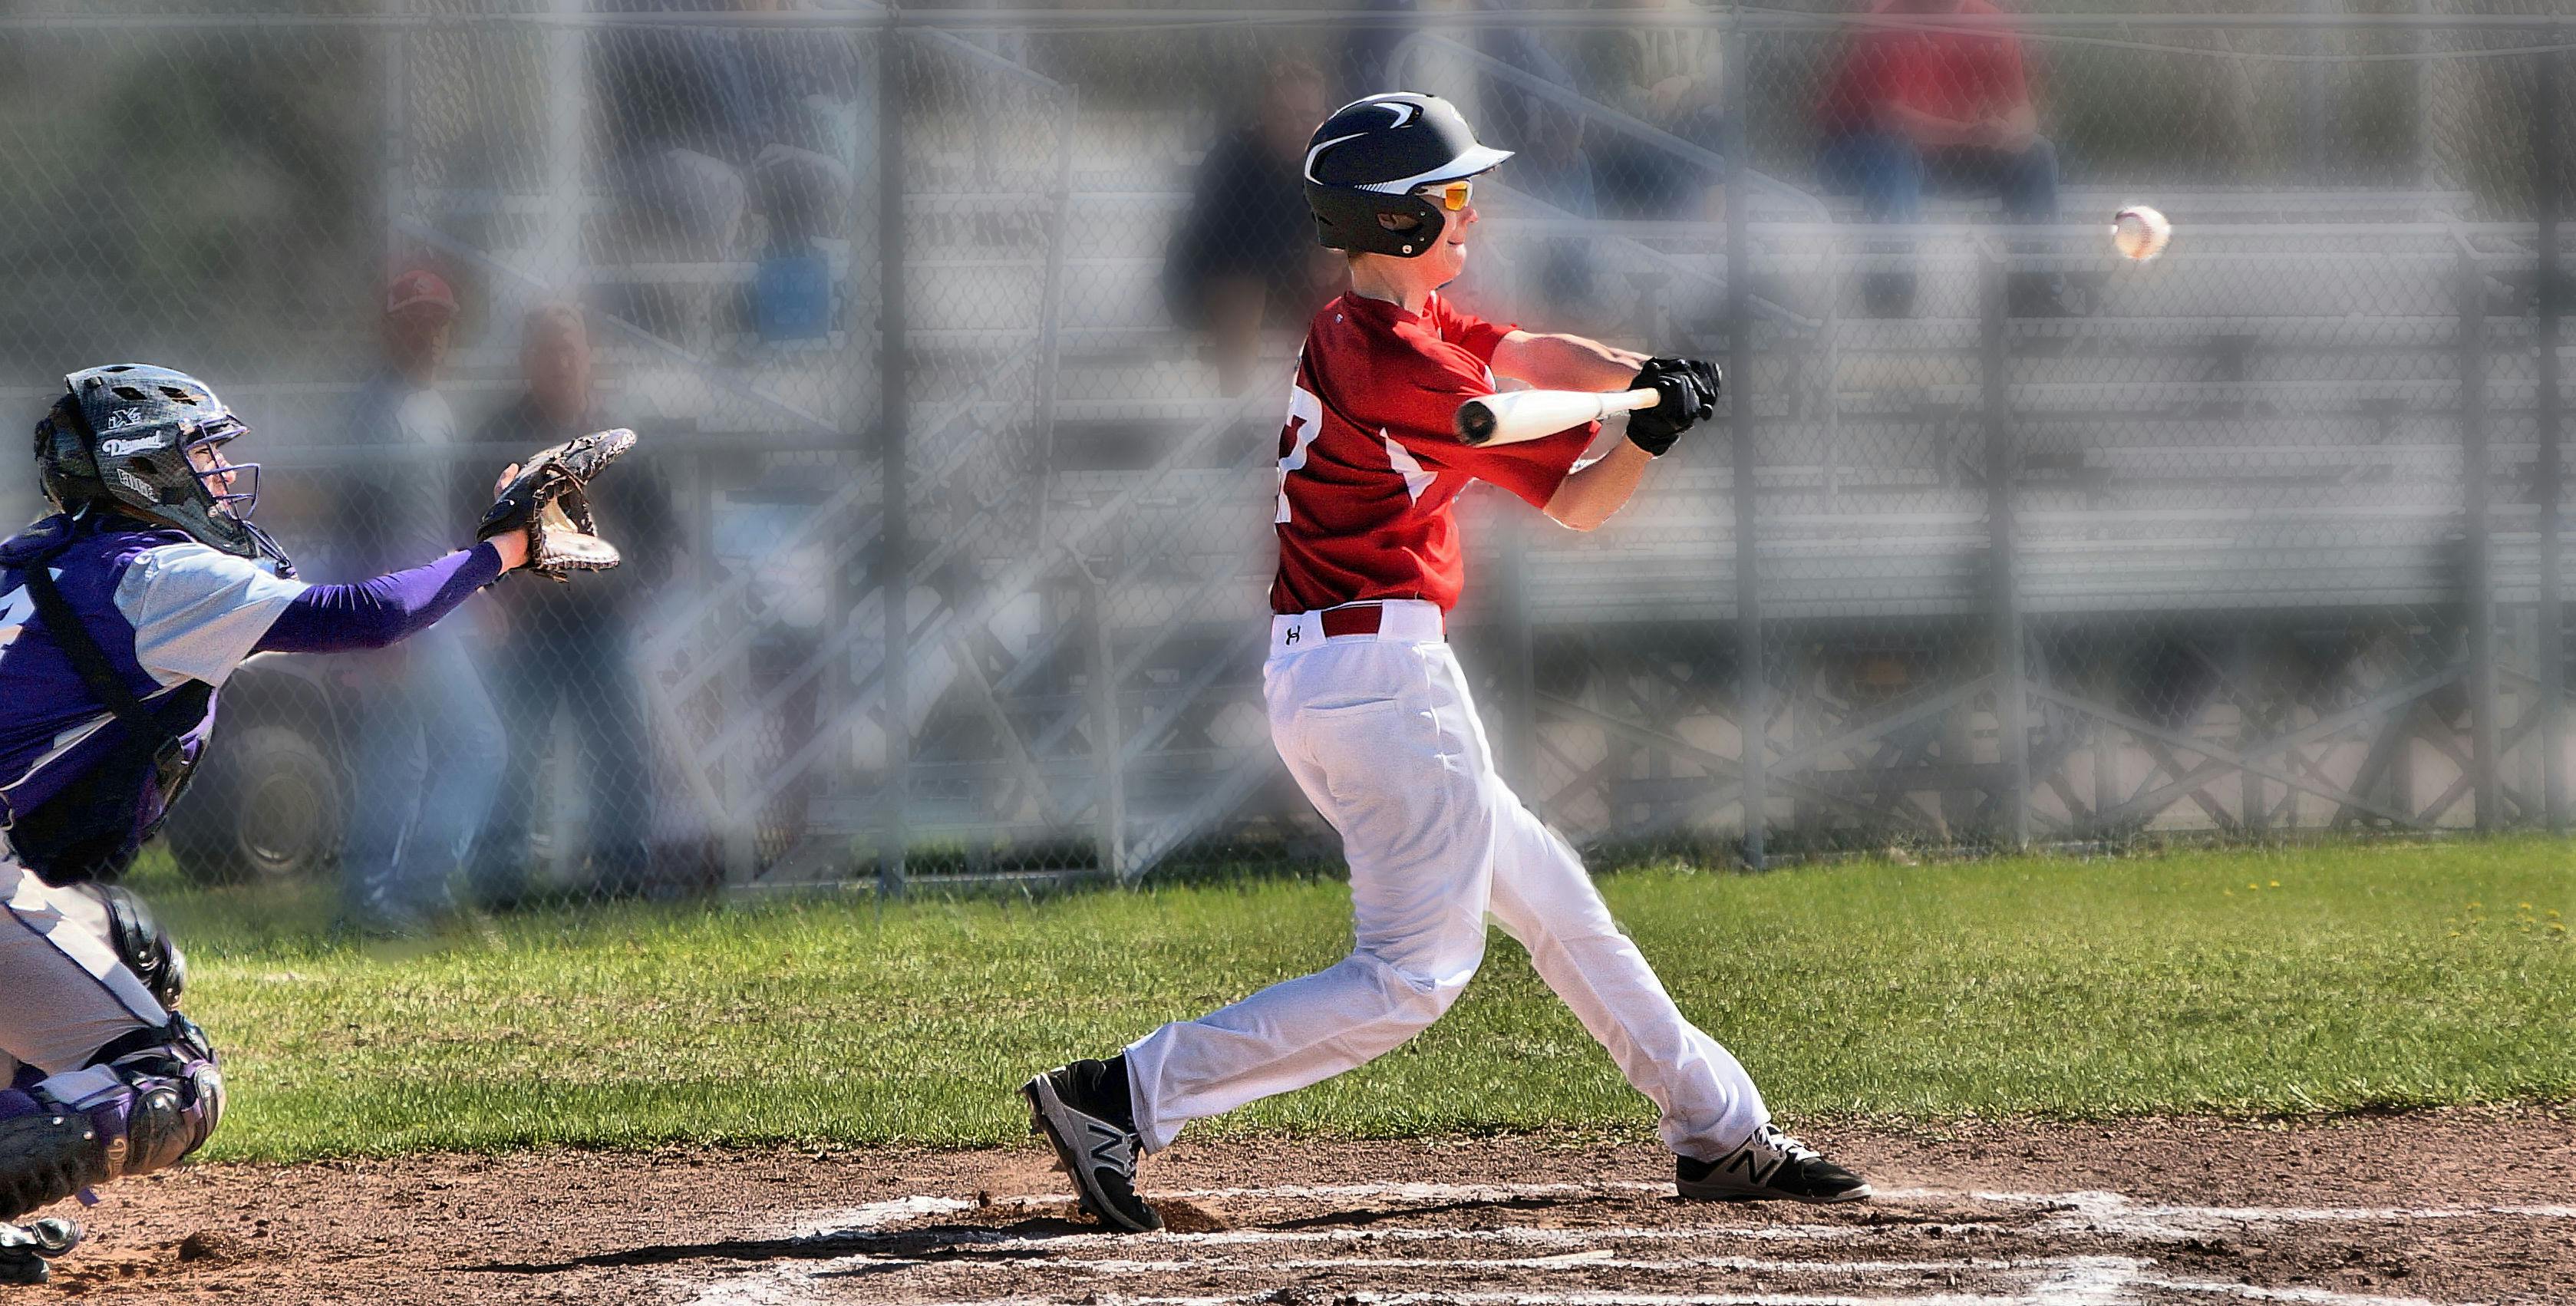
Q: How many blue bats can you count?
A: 0